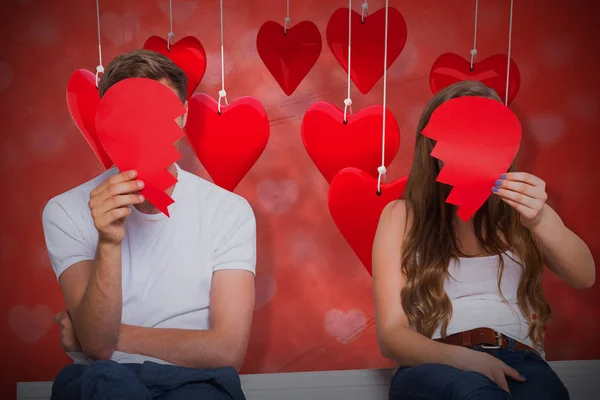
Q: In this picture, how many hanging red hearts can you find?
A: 8